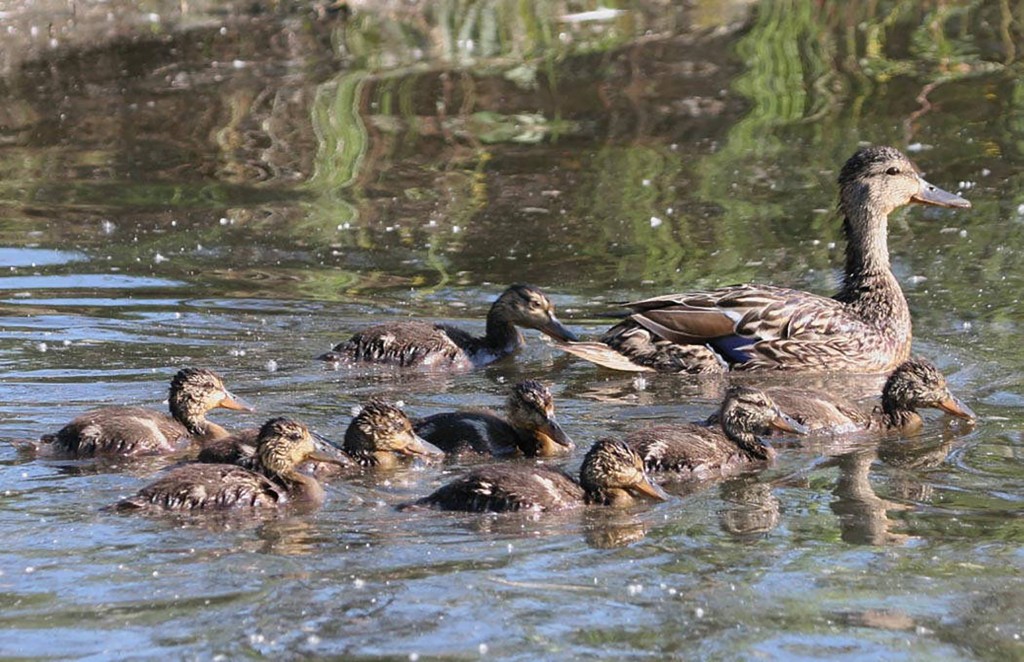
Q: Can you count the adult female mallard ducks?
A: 1